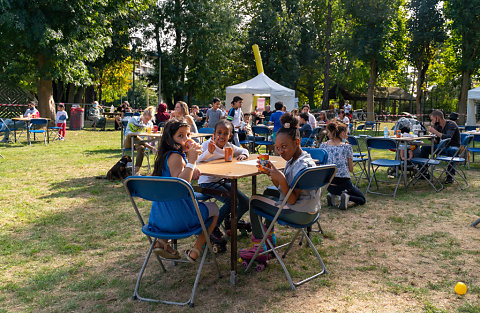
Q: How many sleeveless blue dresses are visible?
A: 1